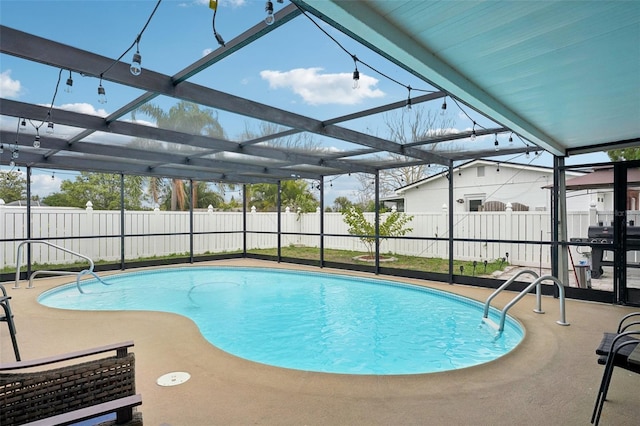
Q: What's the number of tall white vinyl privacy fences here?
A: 1